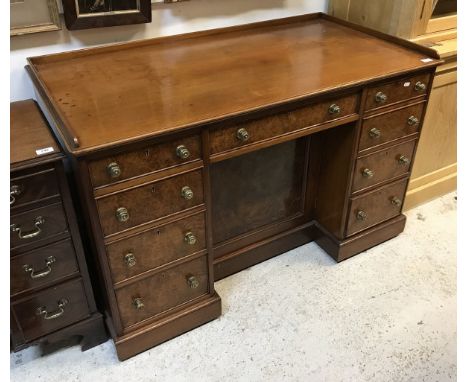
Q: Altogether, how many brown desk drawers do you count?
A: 9